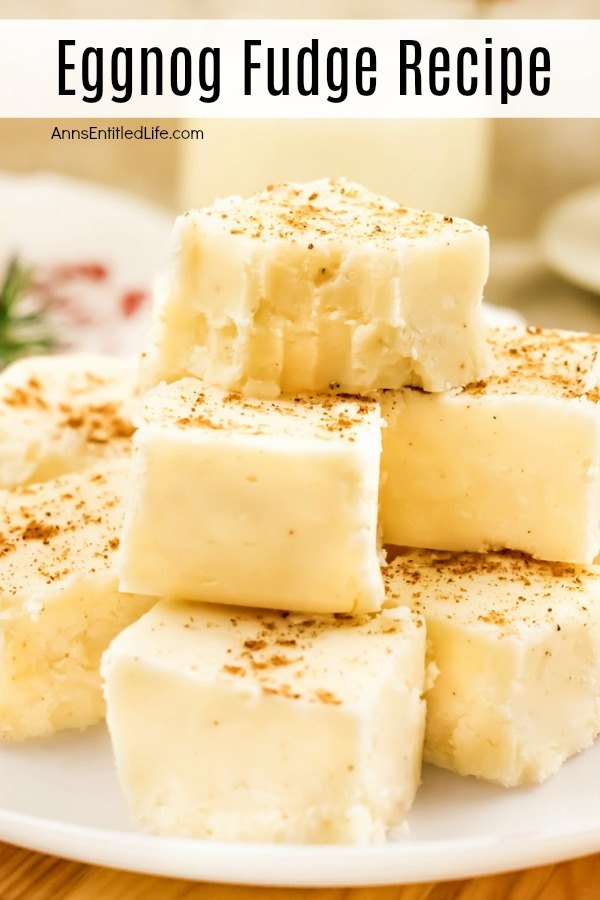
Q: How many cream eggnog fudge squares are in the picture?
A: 7